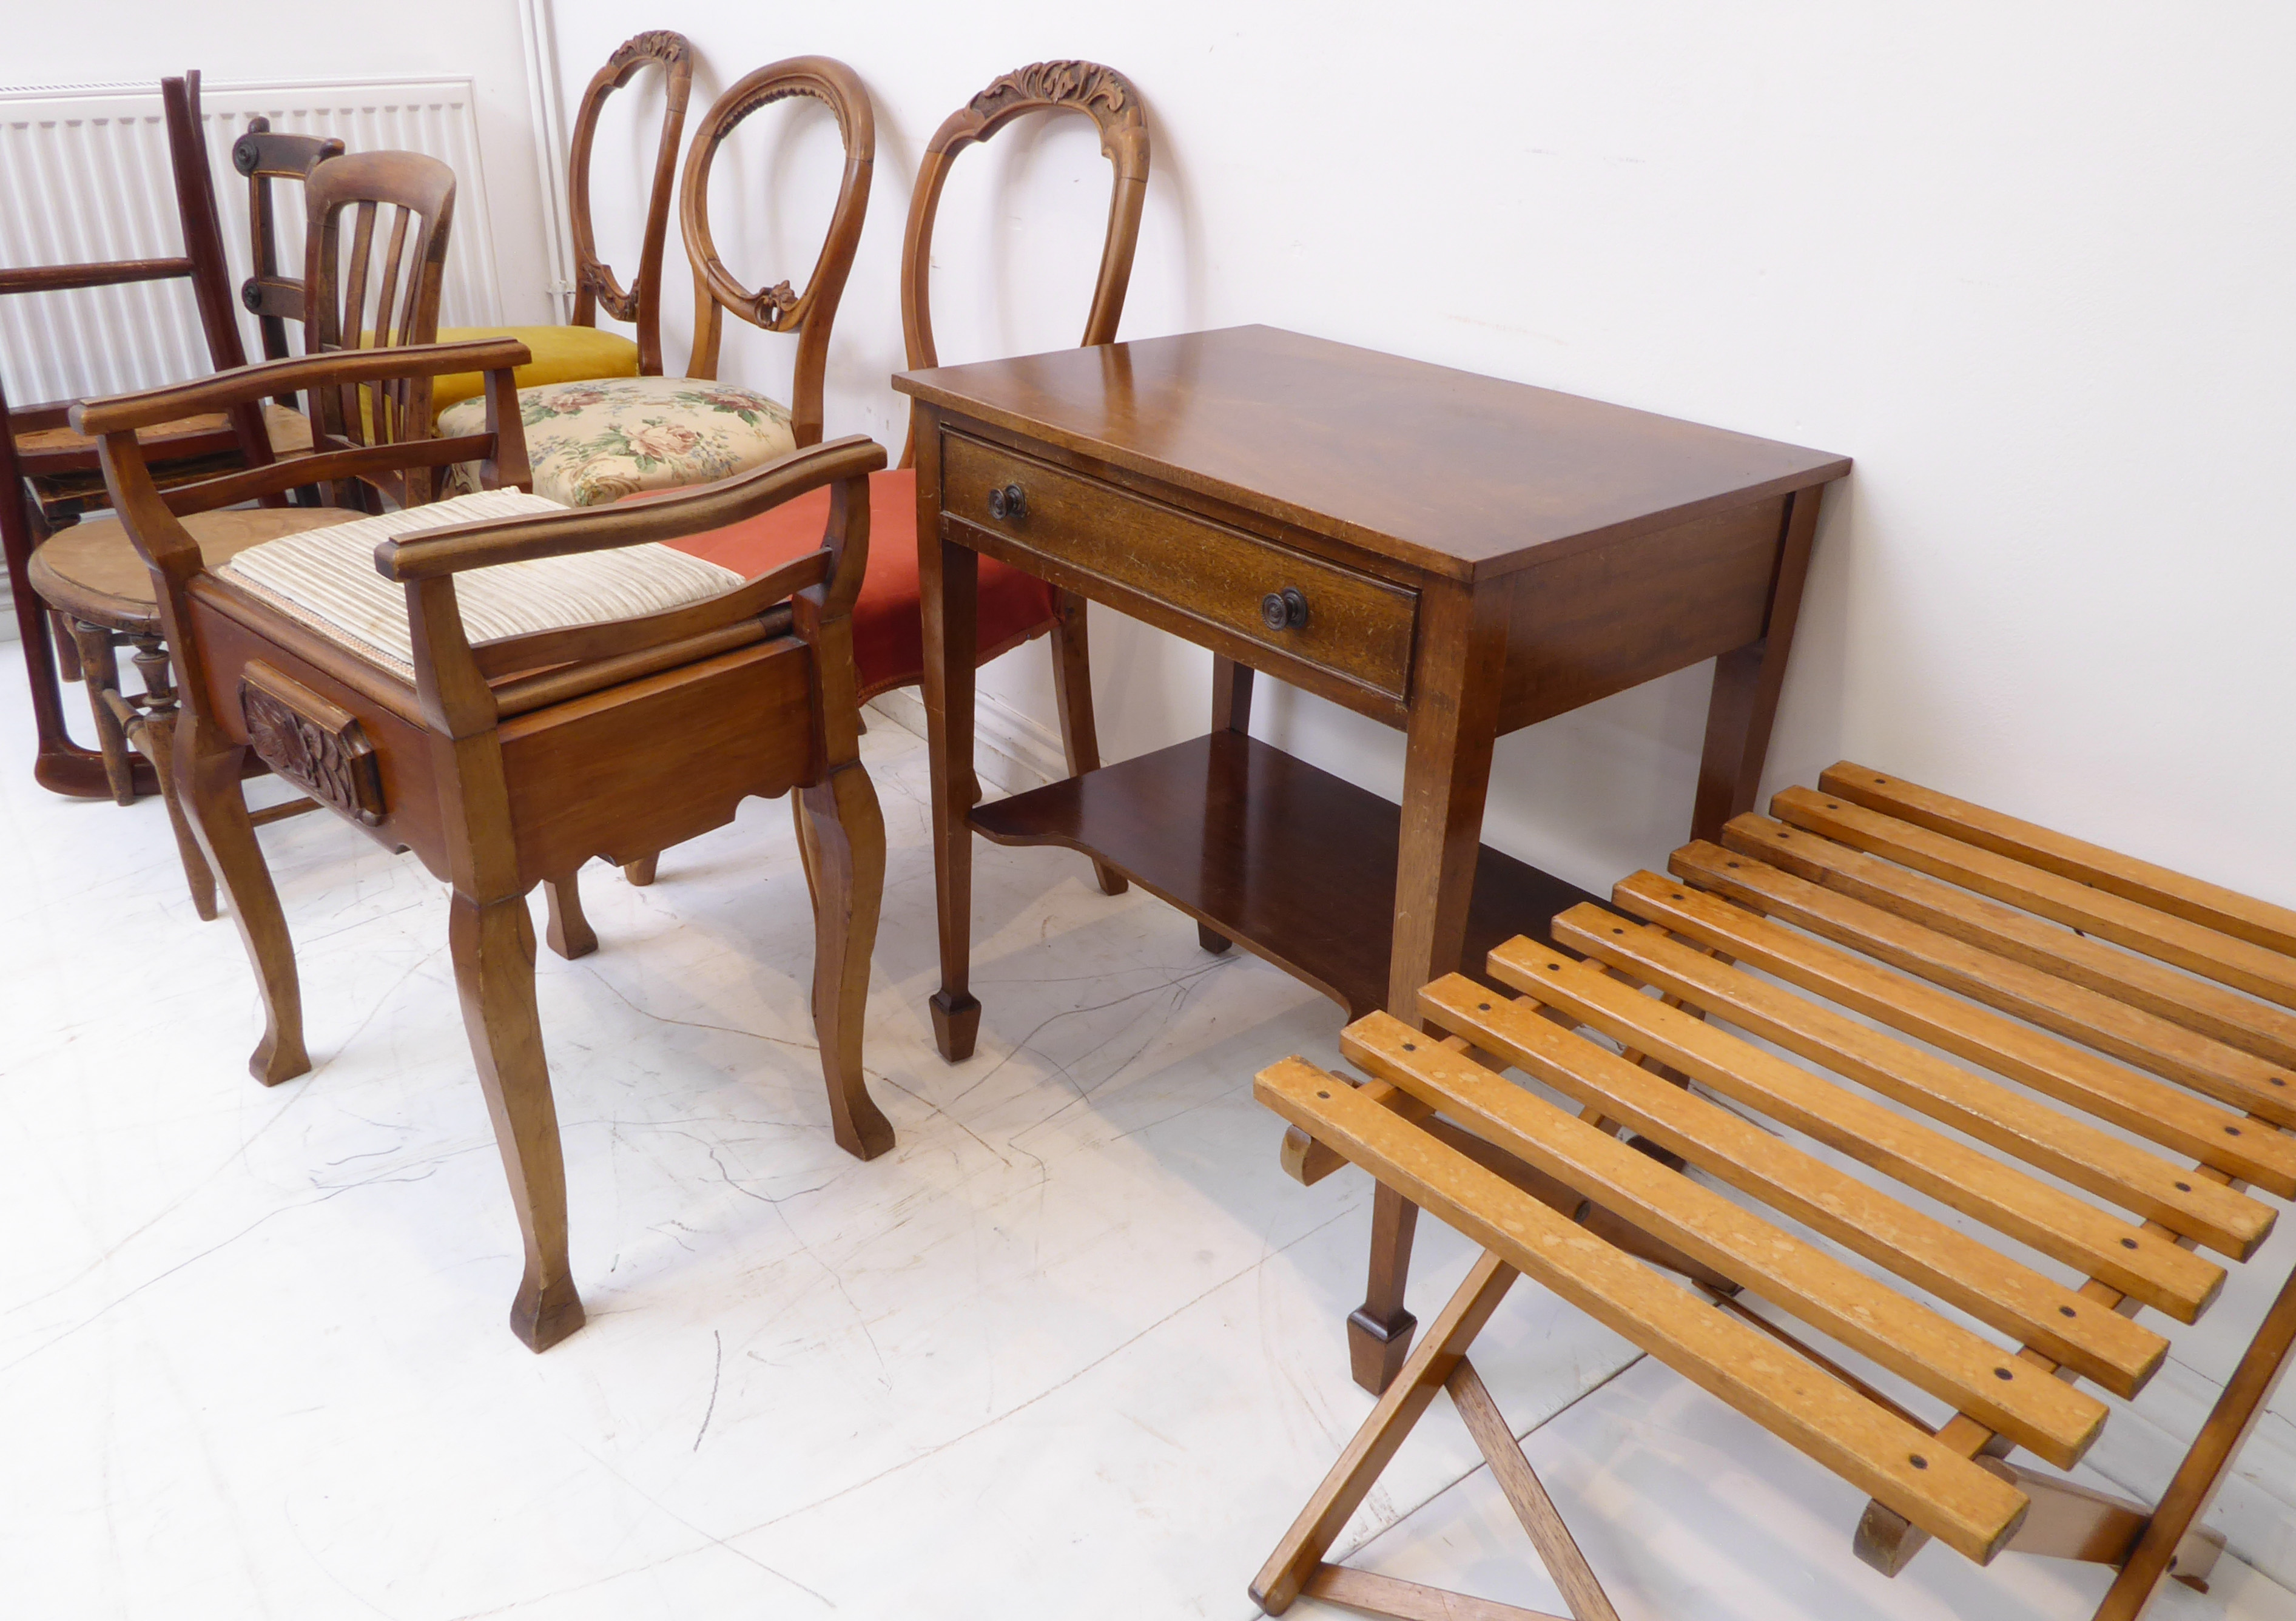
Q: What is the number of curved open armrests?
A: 2